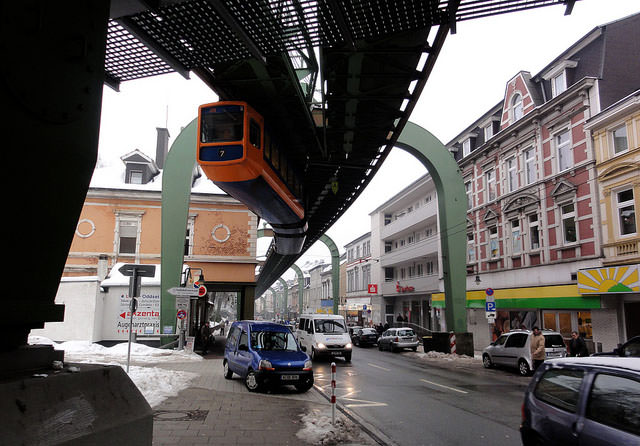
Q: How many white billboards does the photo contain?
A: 1